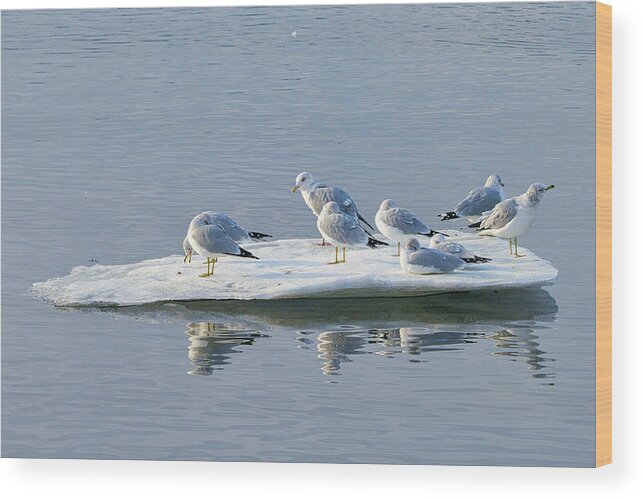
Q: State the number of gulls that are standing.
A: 7